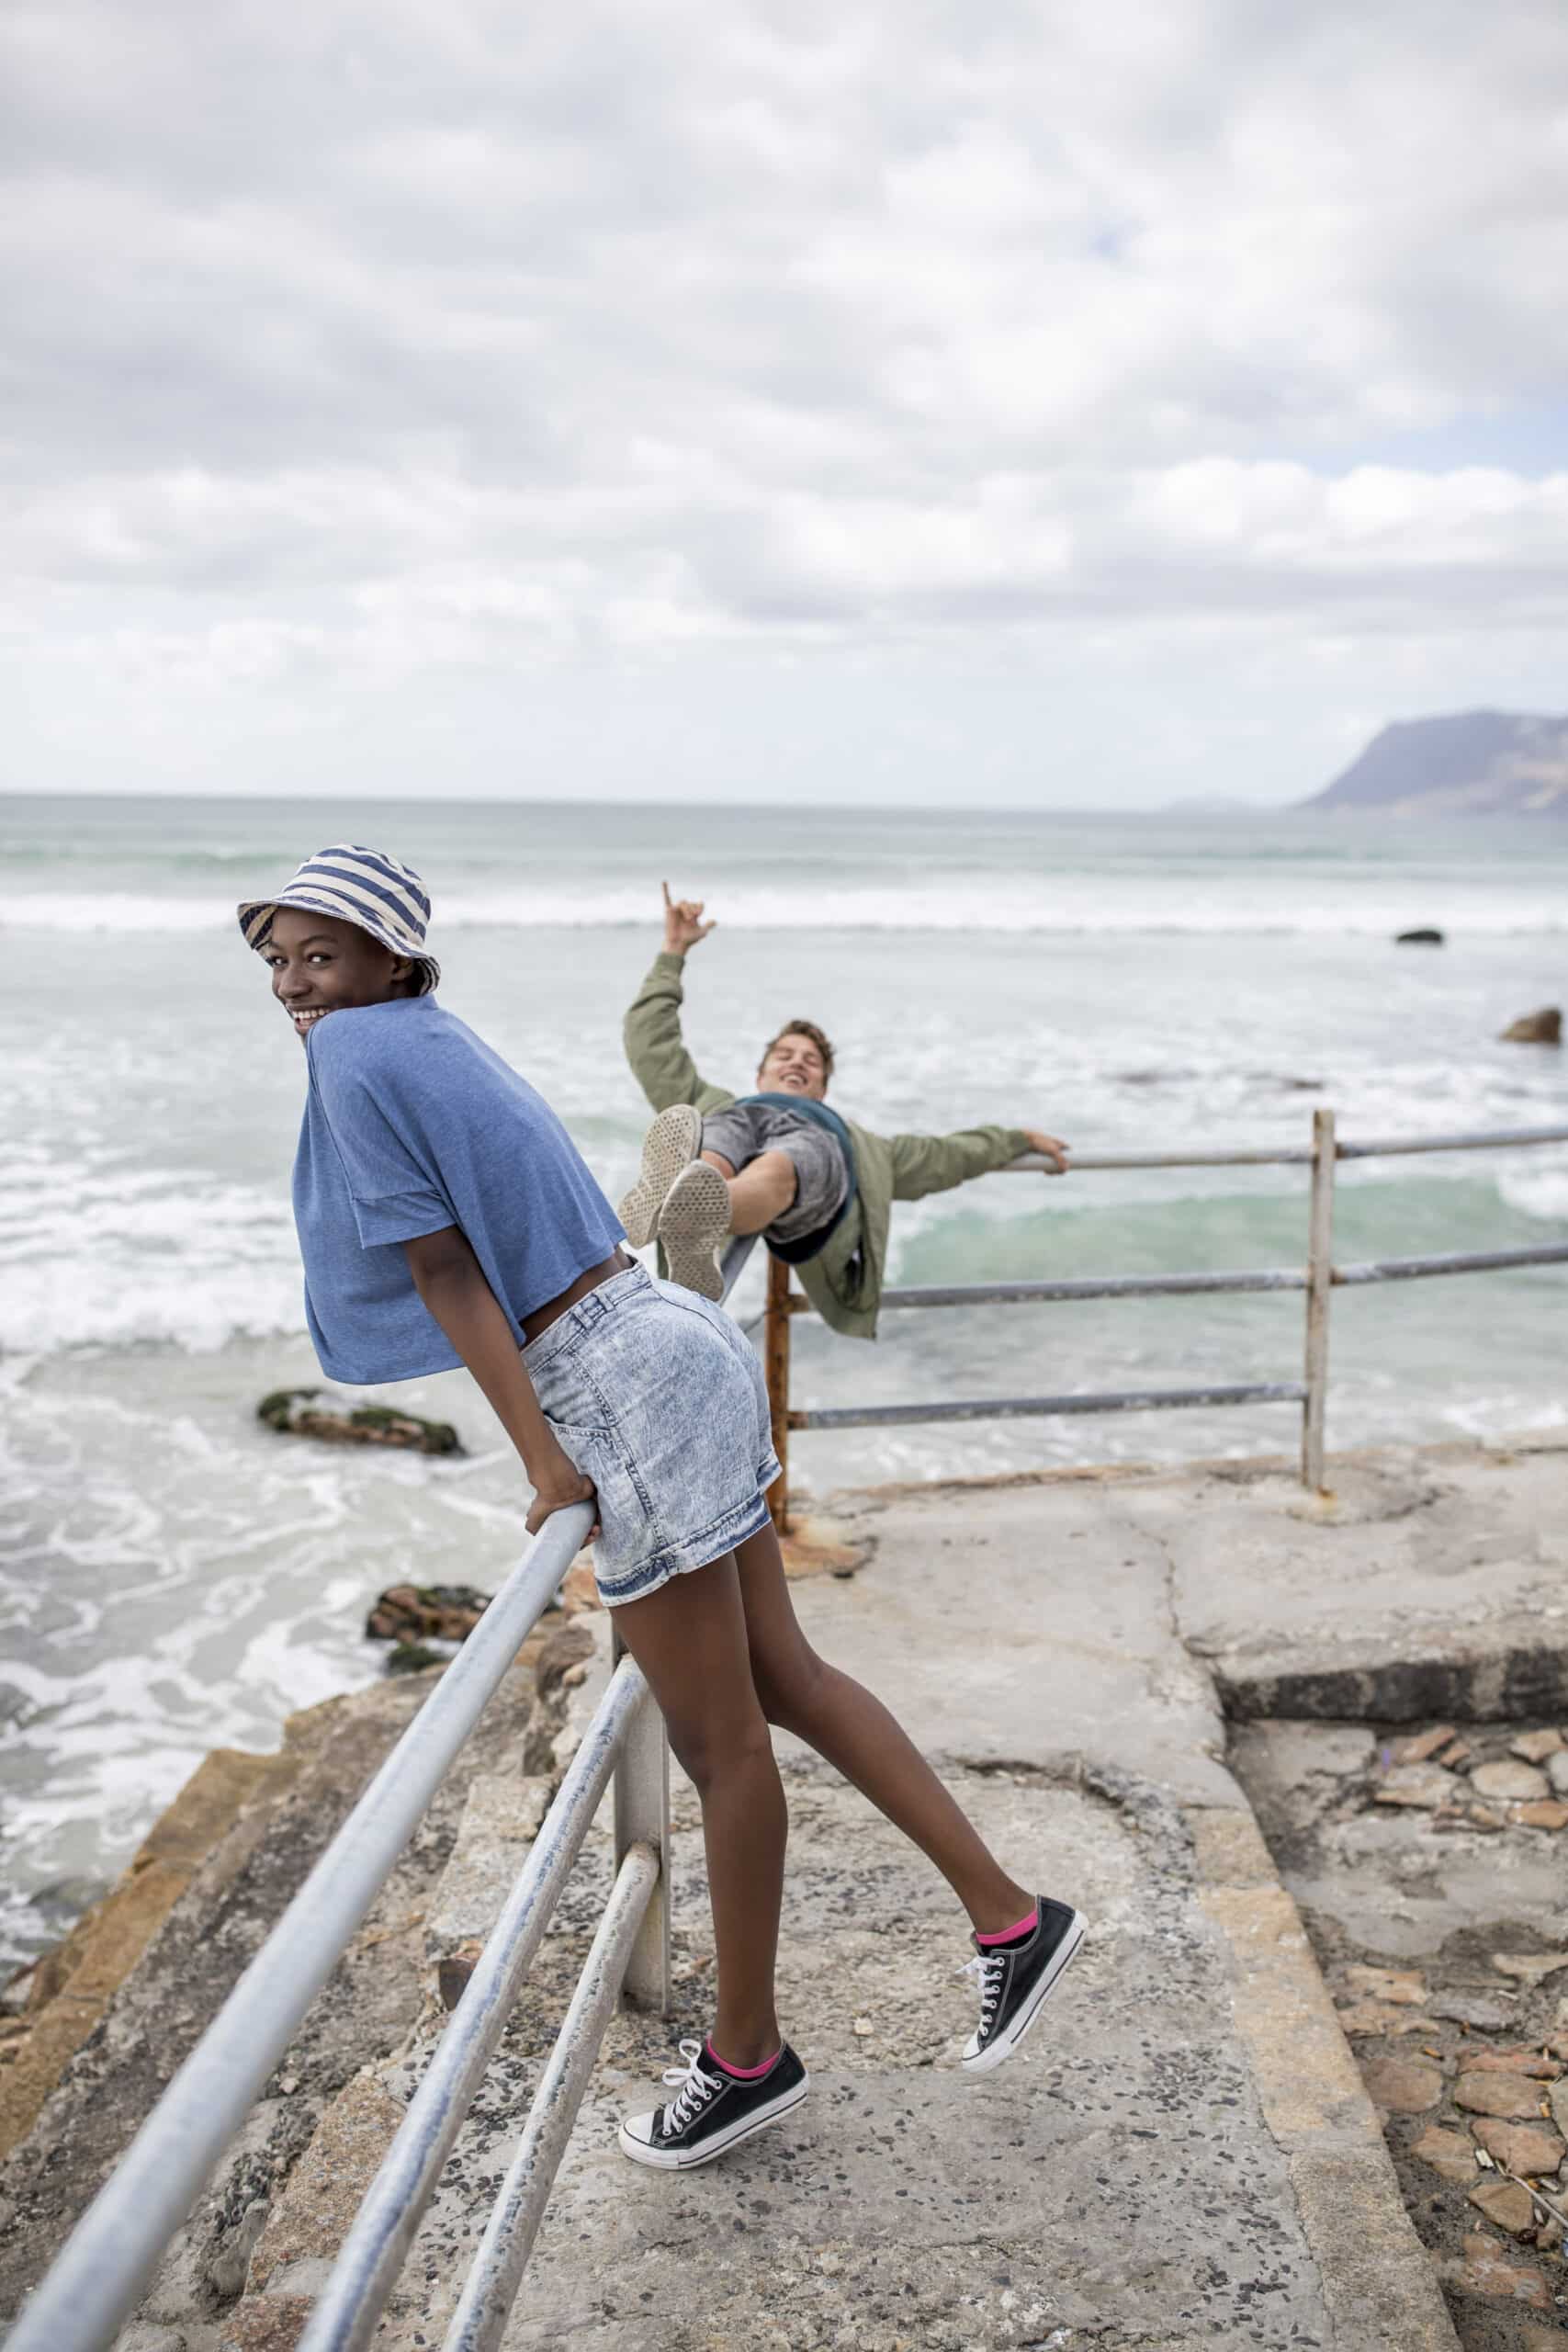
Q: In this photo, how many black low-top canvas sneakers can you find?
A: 2